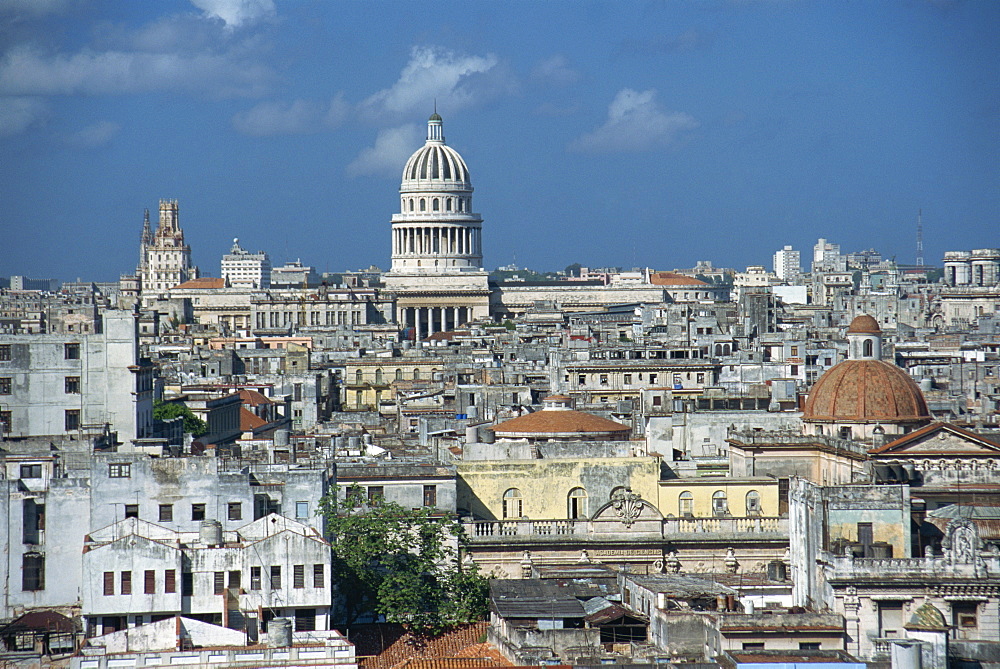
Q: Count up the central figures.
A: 1